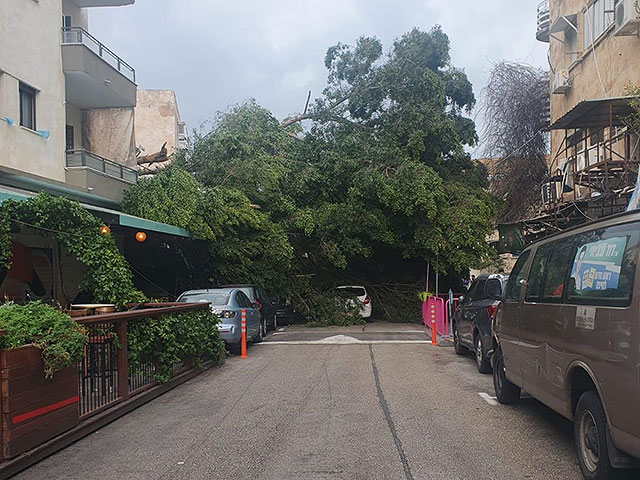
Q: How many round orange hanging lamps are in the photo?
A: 2